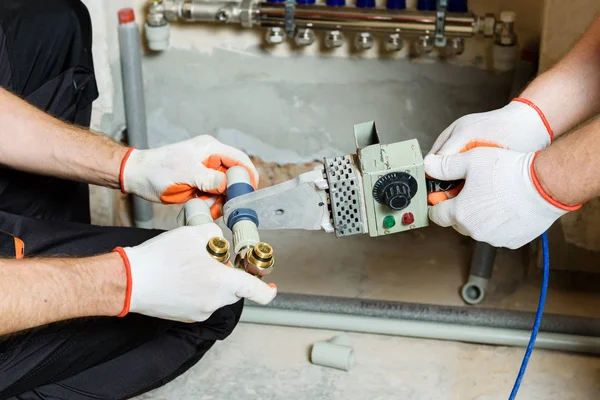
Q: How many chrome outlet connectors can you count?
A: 7